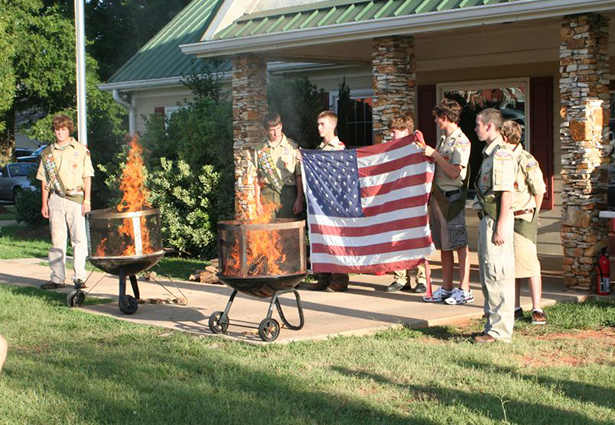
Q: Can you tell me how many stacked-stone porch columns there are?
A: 3